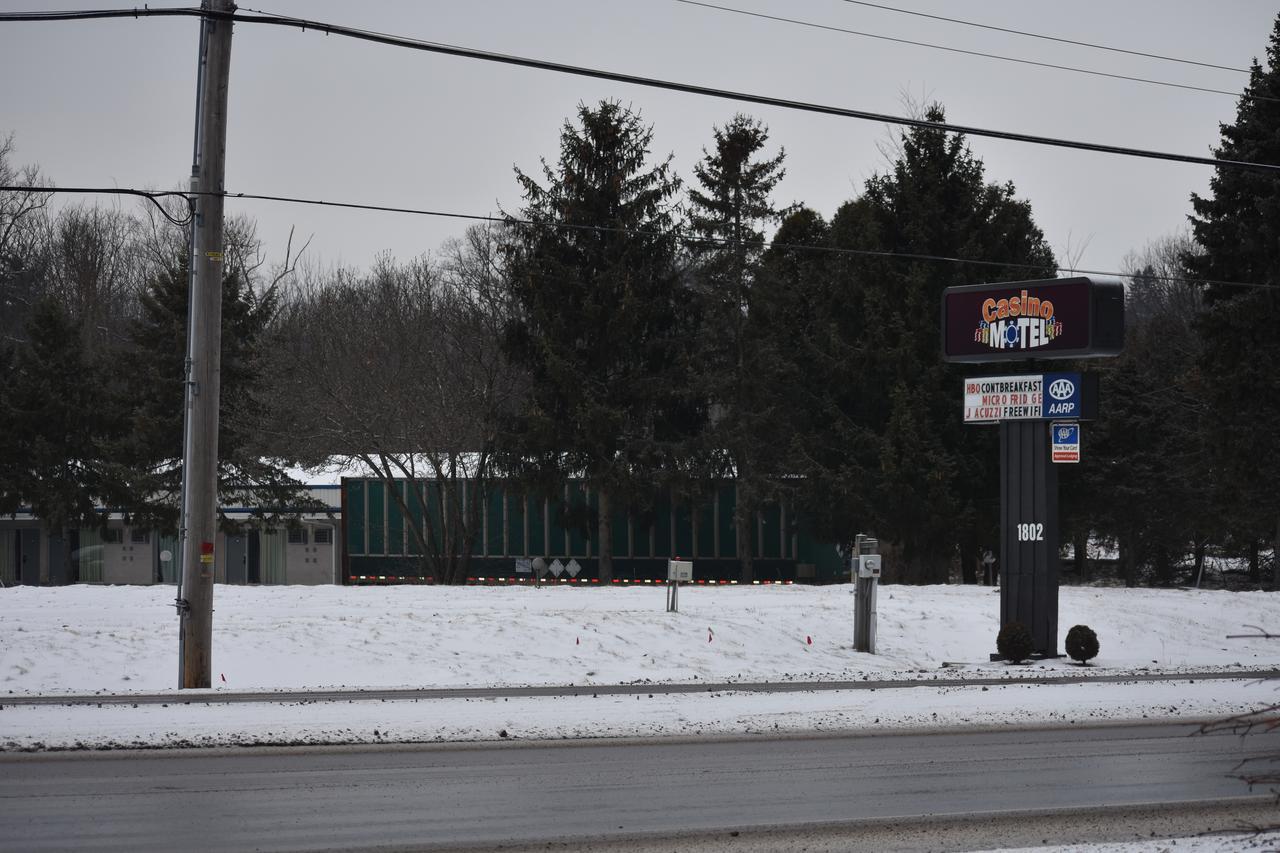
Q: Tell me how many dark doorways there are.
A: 3